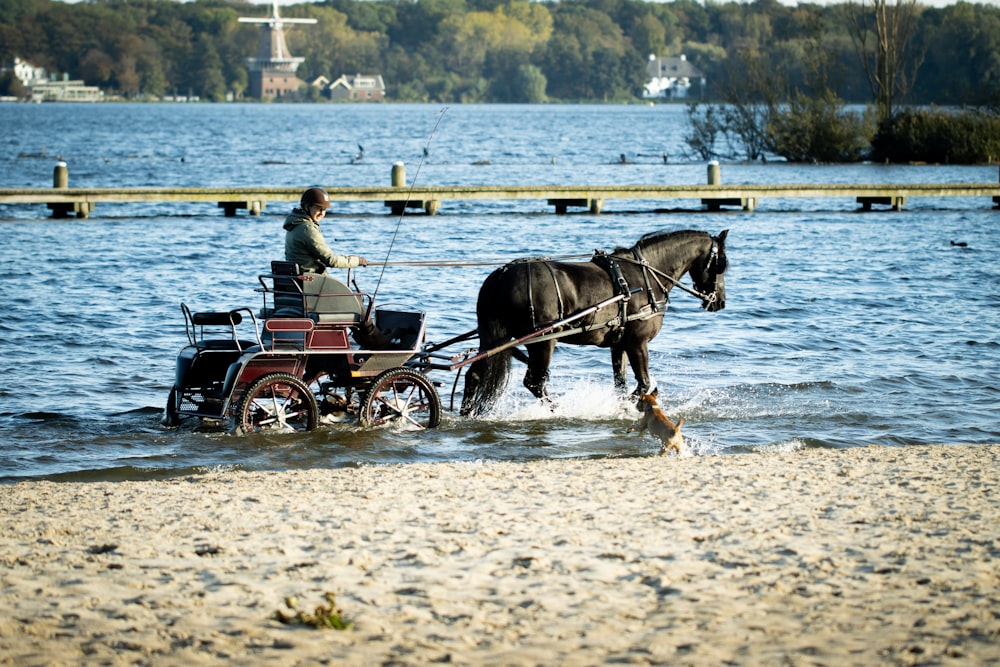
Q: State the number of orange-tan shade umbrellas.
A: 0